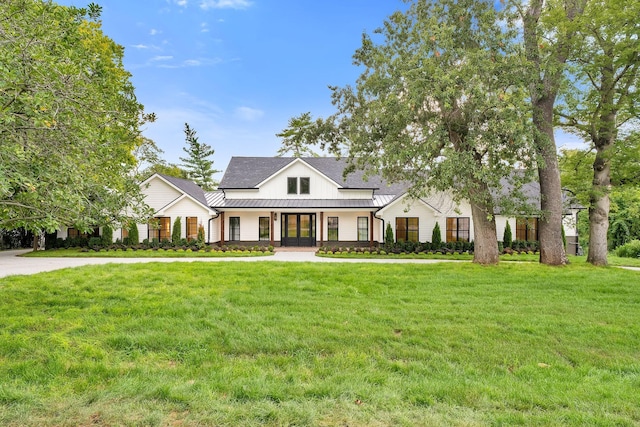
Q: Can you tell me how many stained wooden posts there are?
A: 4